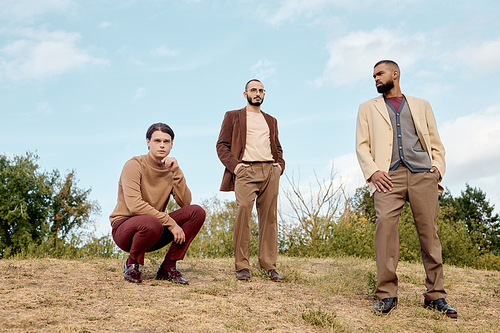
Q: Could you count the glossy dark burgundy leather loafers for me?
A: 2